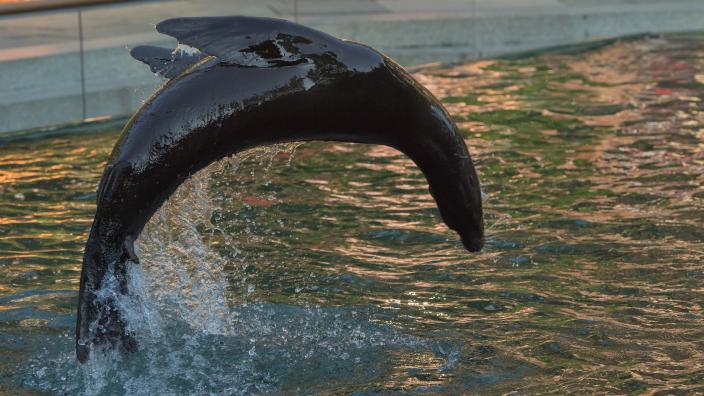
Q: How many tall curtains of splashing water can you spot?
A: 1